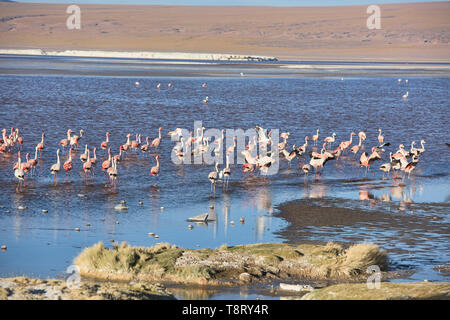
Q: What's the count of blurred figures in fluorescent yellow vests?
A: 0